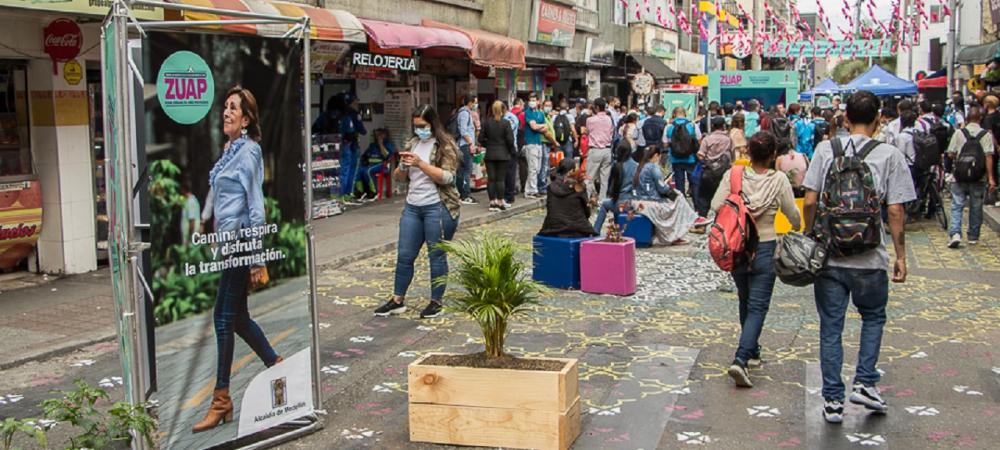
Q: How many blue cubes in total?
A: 2